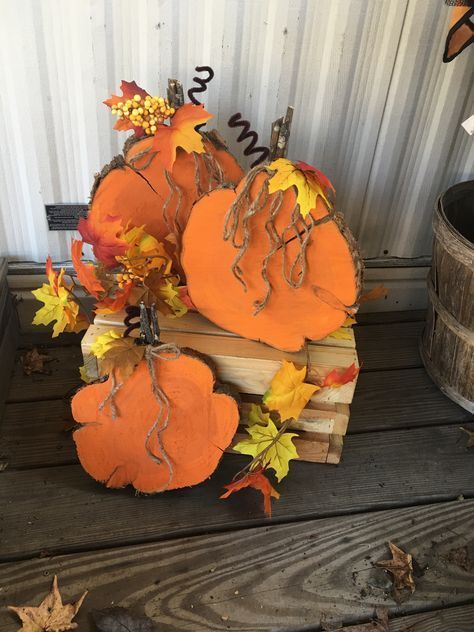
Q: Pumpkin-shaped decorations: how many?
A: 3